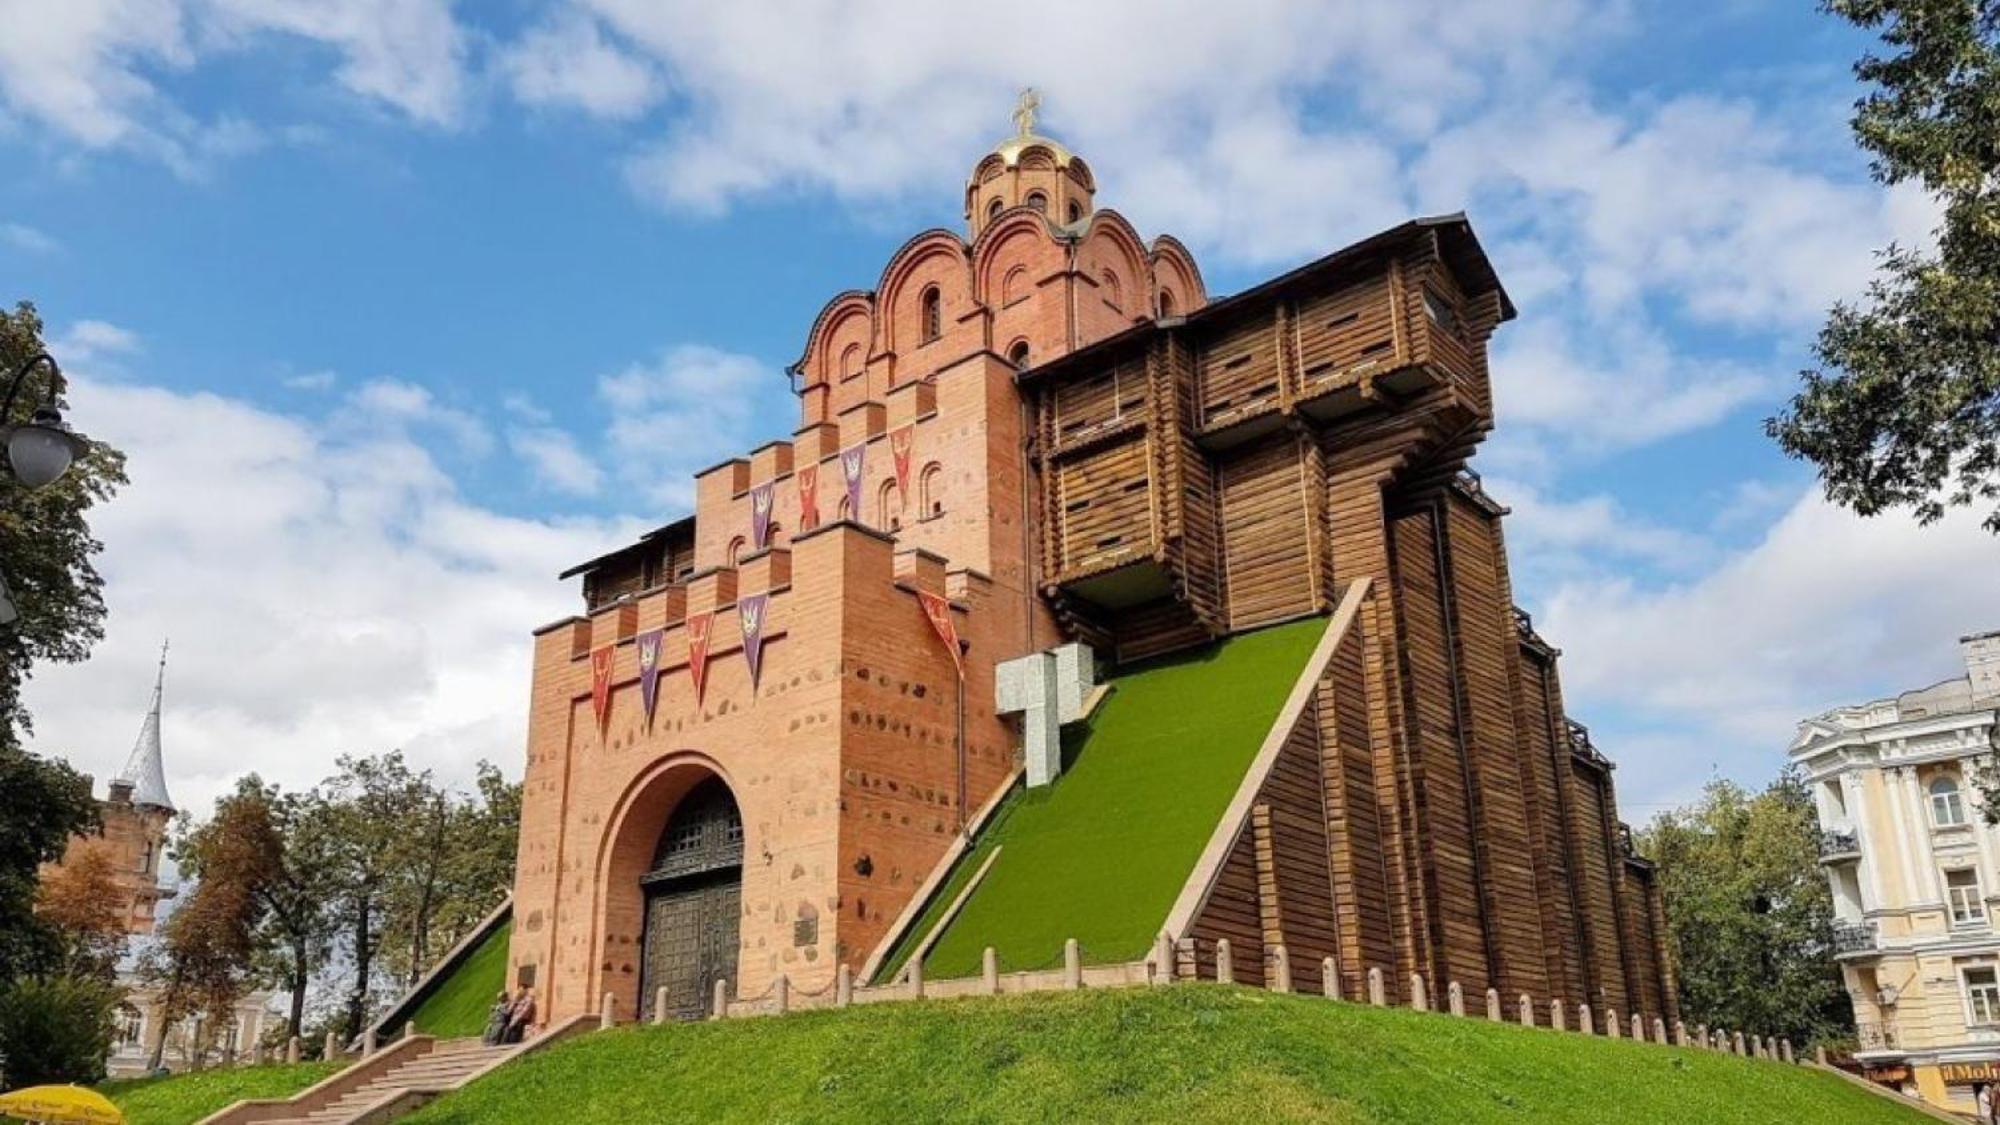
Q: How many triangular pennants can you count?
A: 9